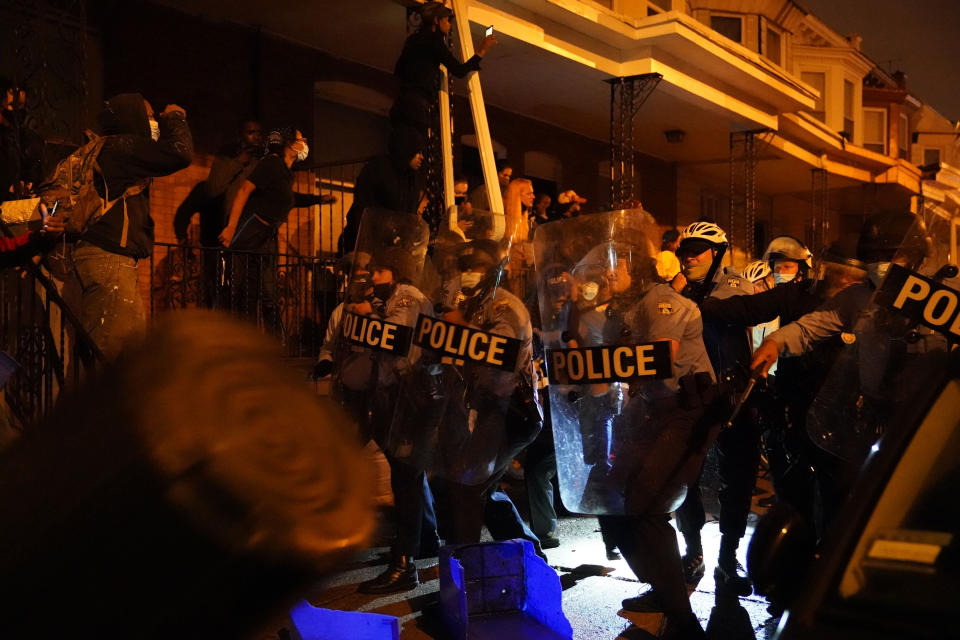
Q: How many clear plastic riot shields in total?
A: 4